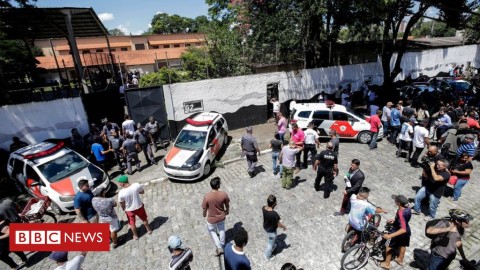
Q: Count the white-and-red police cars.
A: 3